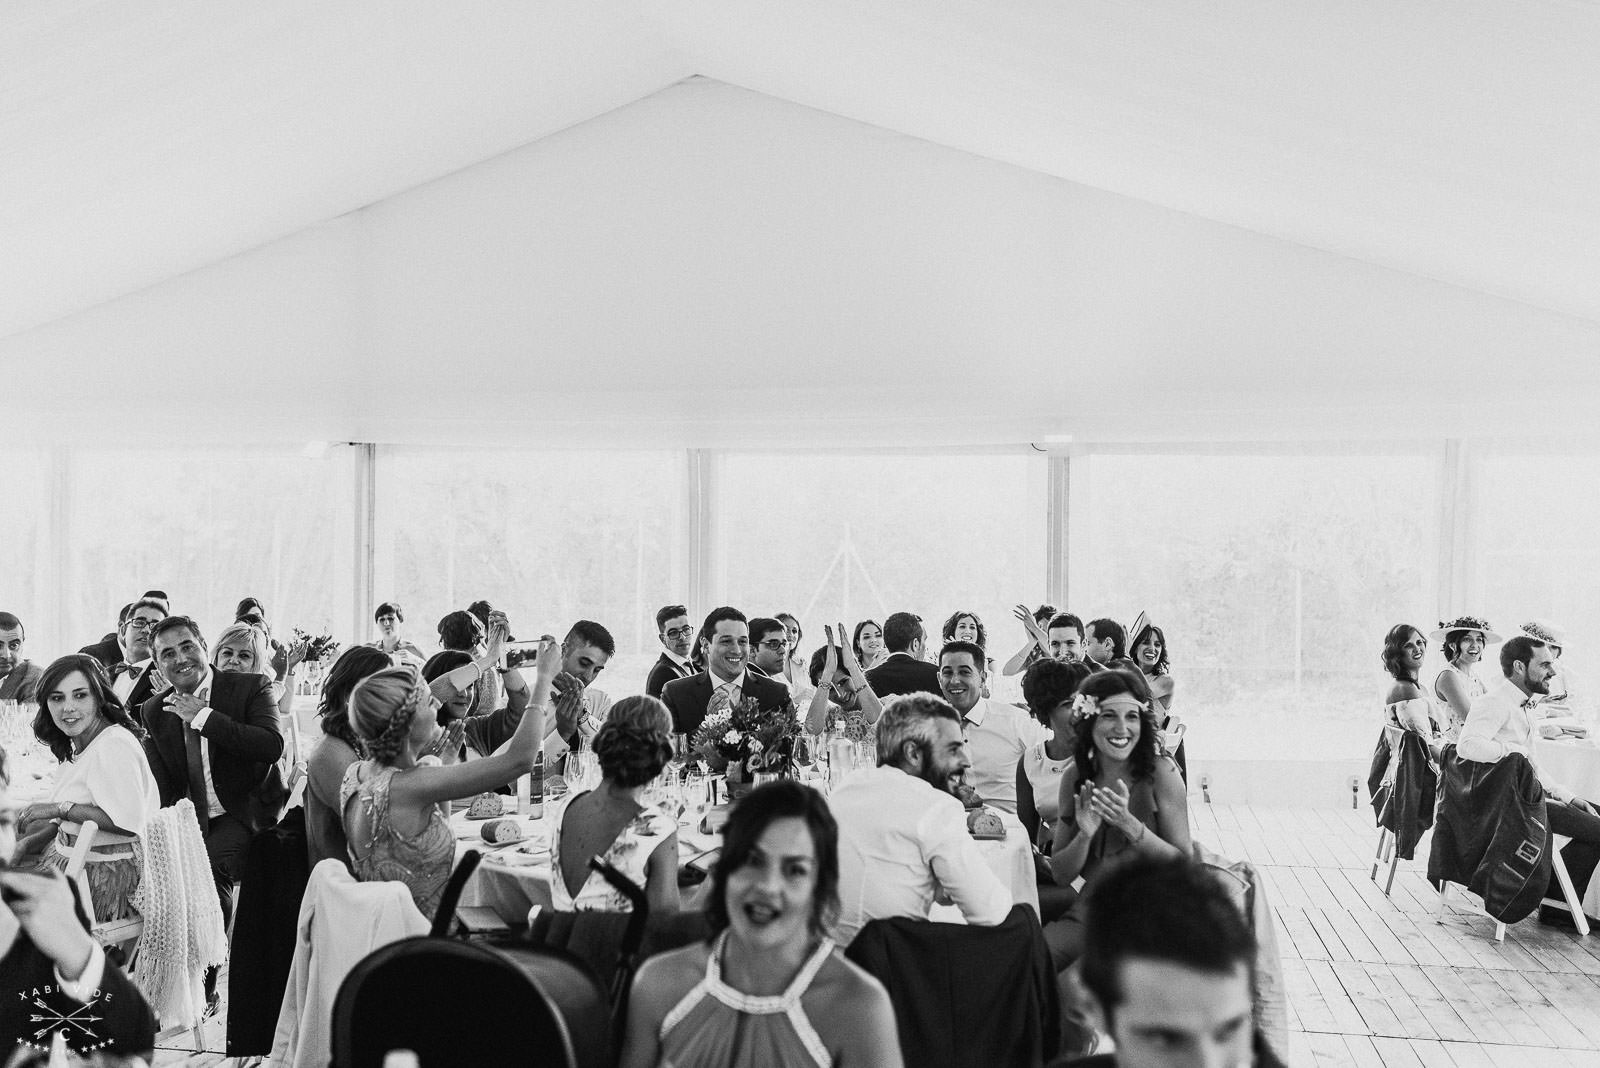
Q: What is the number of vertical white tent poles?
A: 5